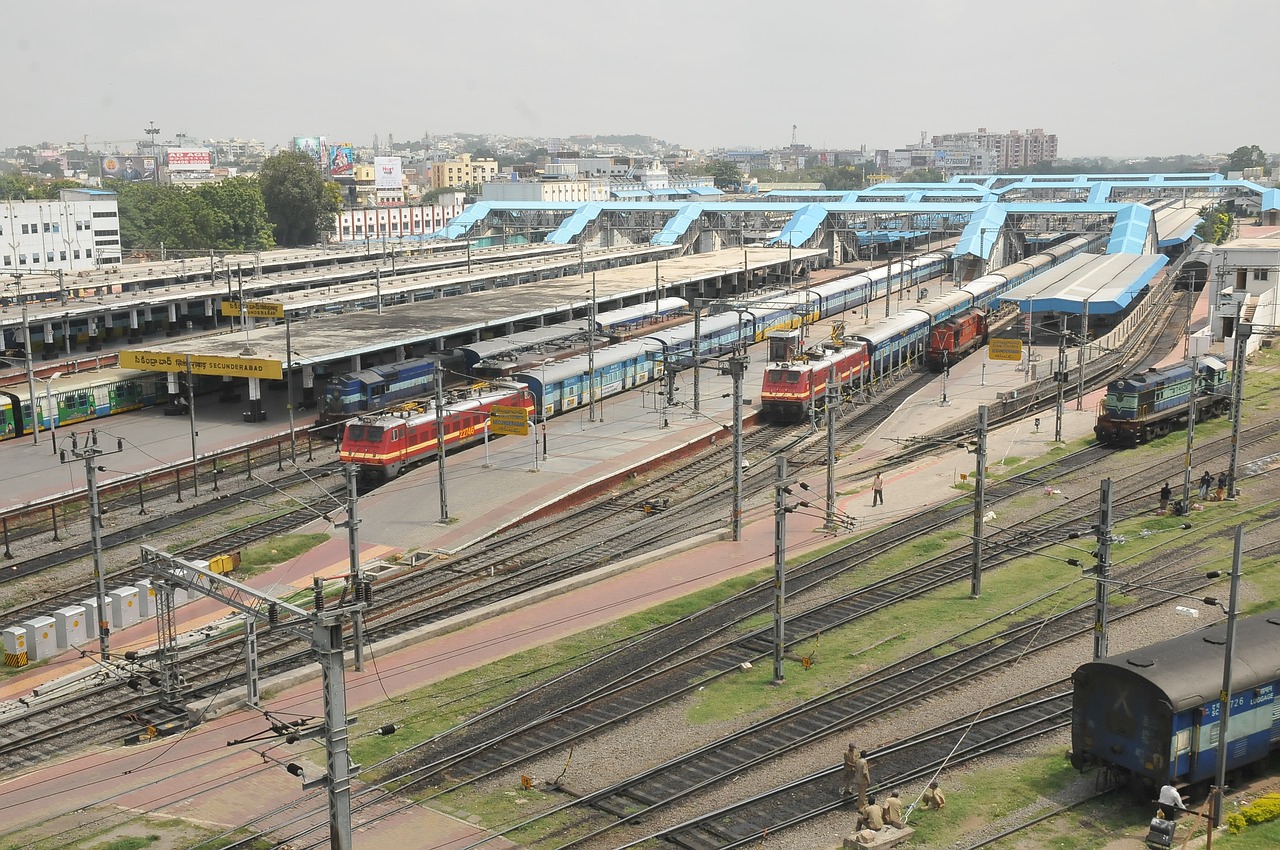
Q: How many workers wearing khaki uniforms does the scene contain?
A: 5